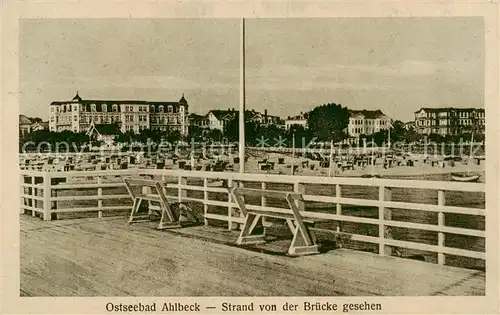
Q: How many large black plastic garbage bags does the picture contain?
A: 0